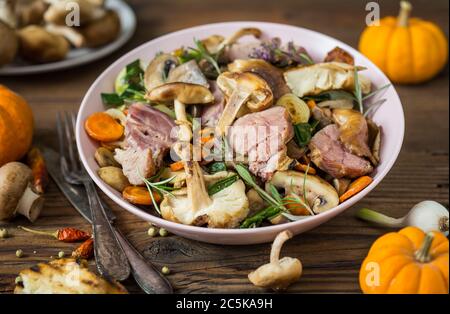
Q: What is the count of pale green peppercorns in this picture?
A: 6